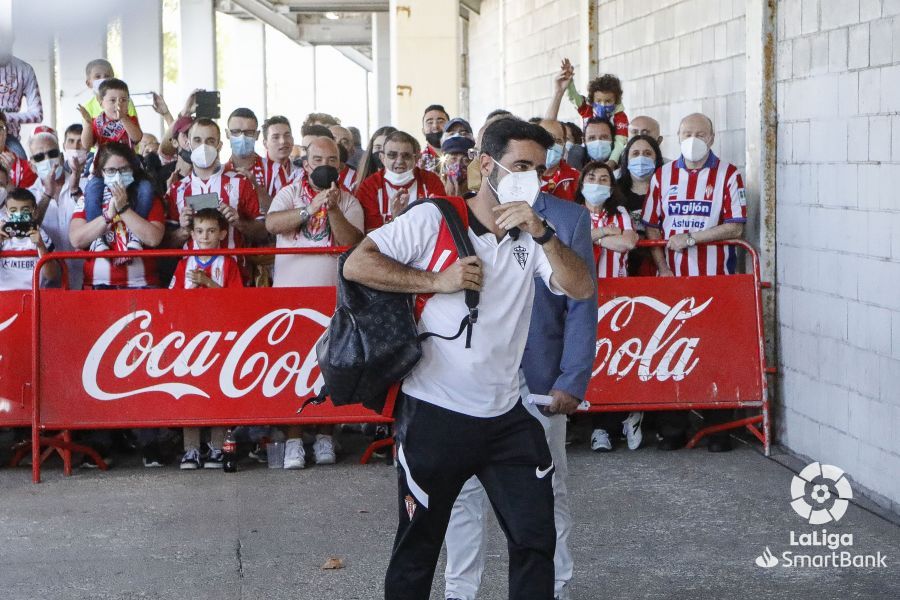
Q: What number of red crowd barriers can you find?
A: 3